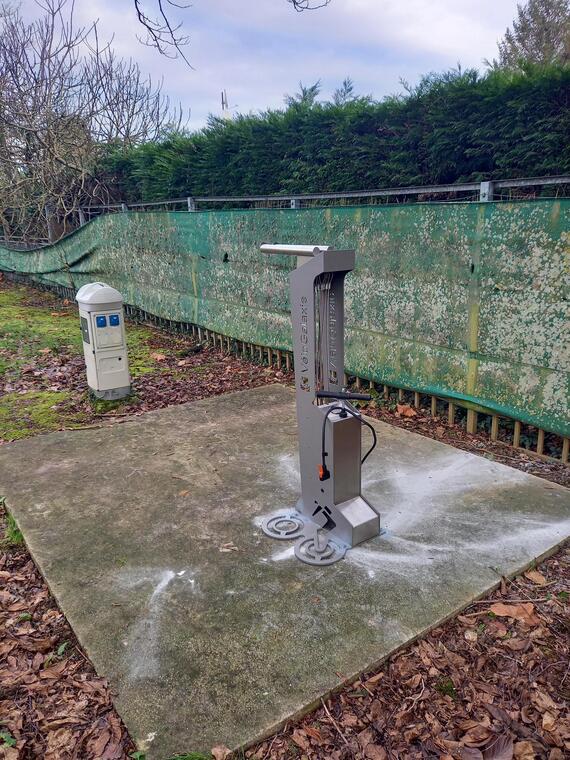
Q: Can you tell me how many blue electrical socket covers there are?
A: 2